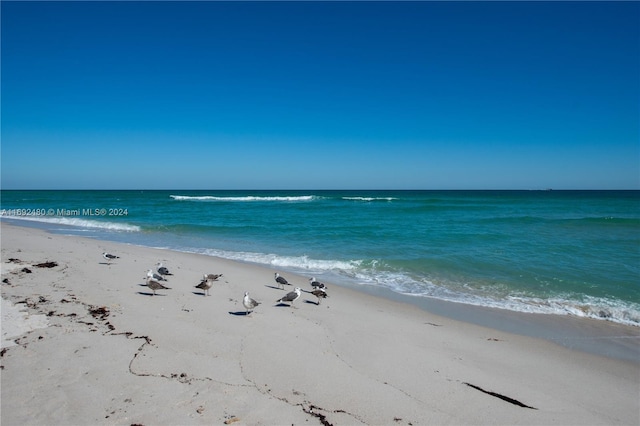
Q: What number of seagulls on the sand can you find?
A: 11